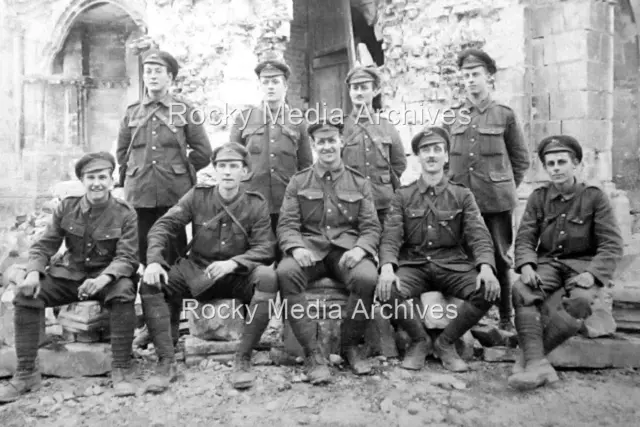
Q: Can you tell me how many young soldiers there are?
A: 9